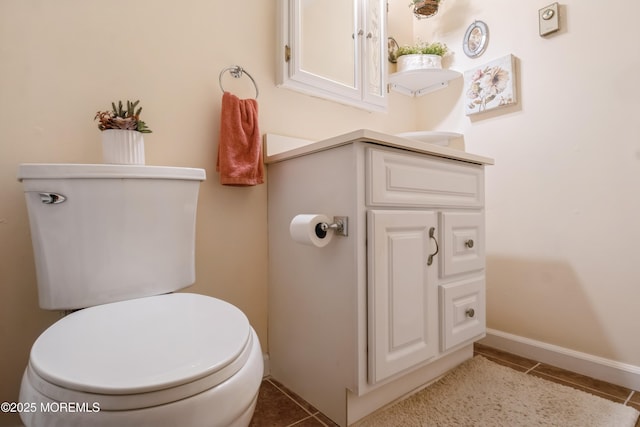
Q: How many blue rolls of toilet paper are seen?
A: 0